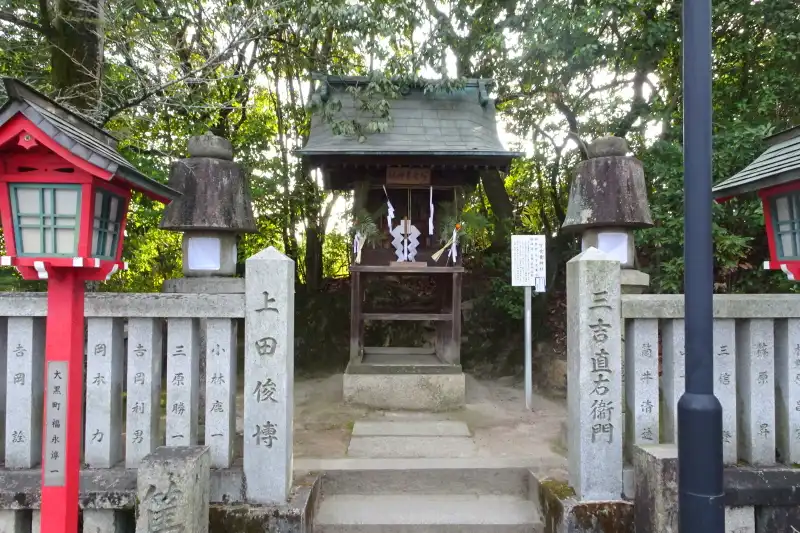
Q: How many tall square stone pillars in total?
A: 2